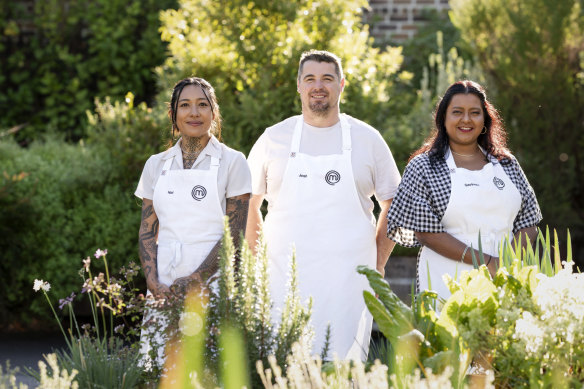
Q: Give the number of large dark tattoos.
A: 3